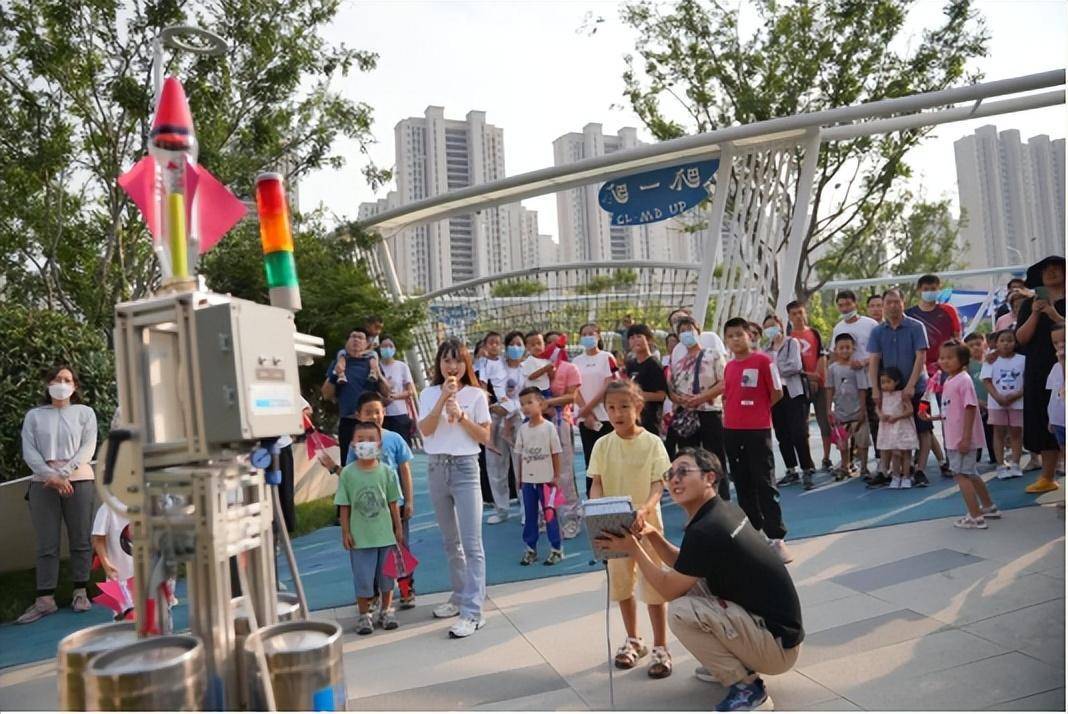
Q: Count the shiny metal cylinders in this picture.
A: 4